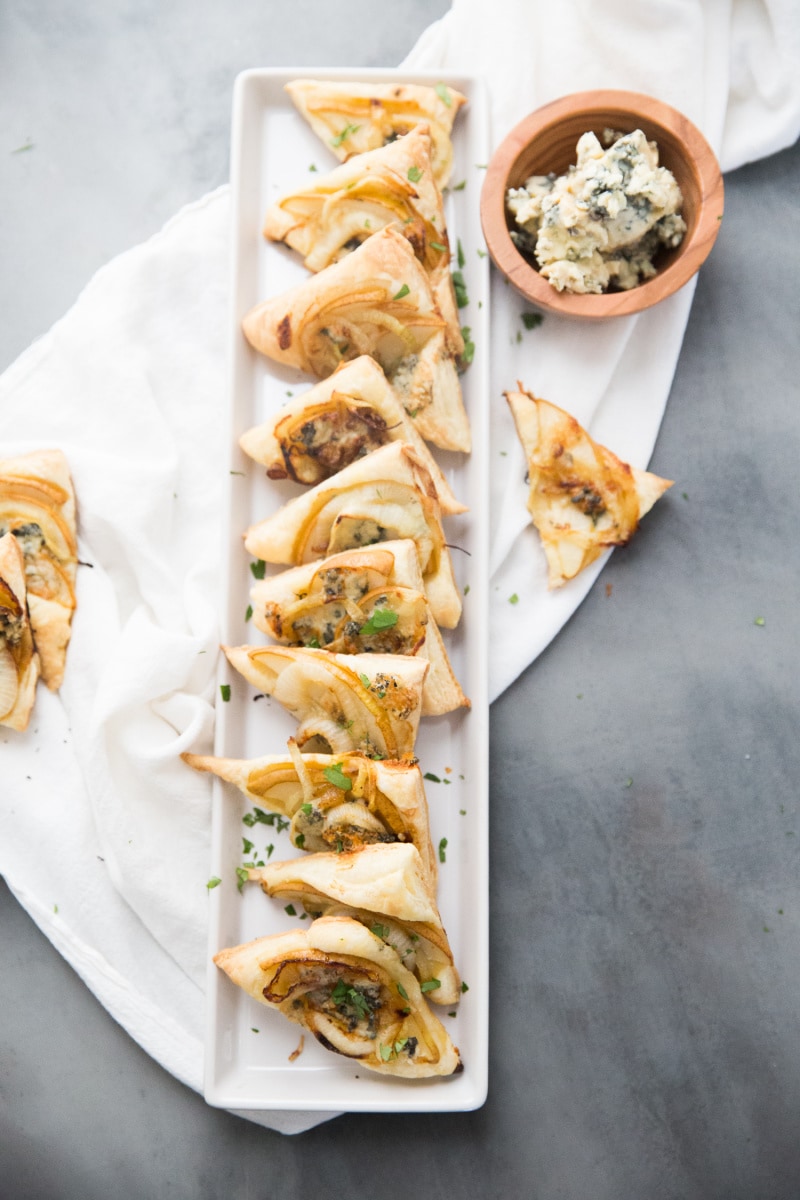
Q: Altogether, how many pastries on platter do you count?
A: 10